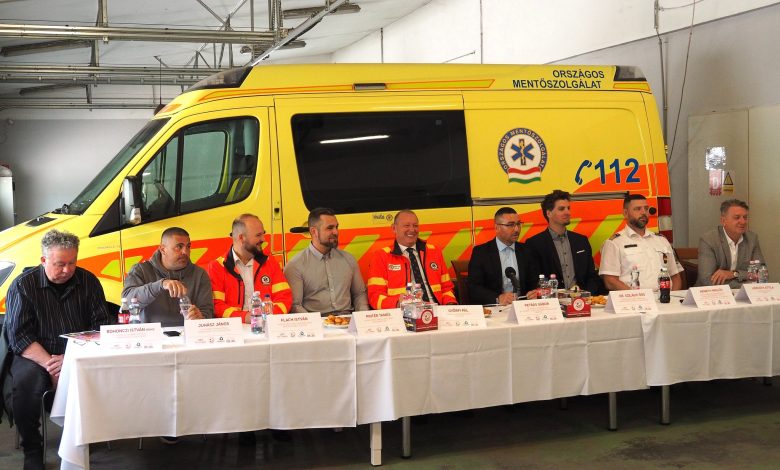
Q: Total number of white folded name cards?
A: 9